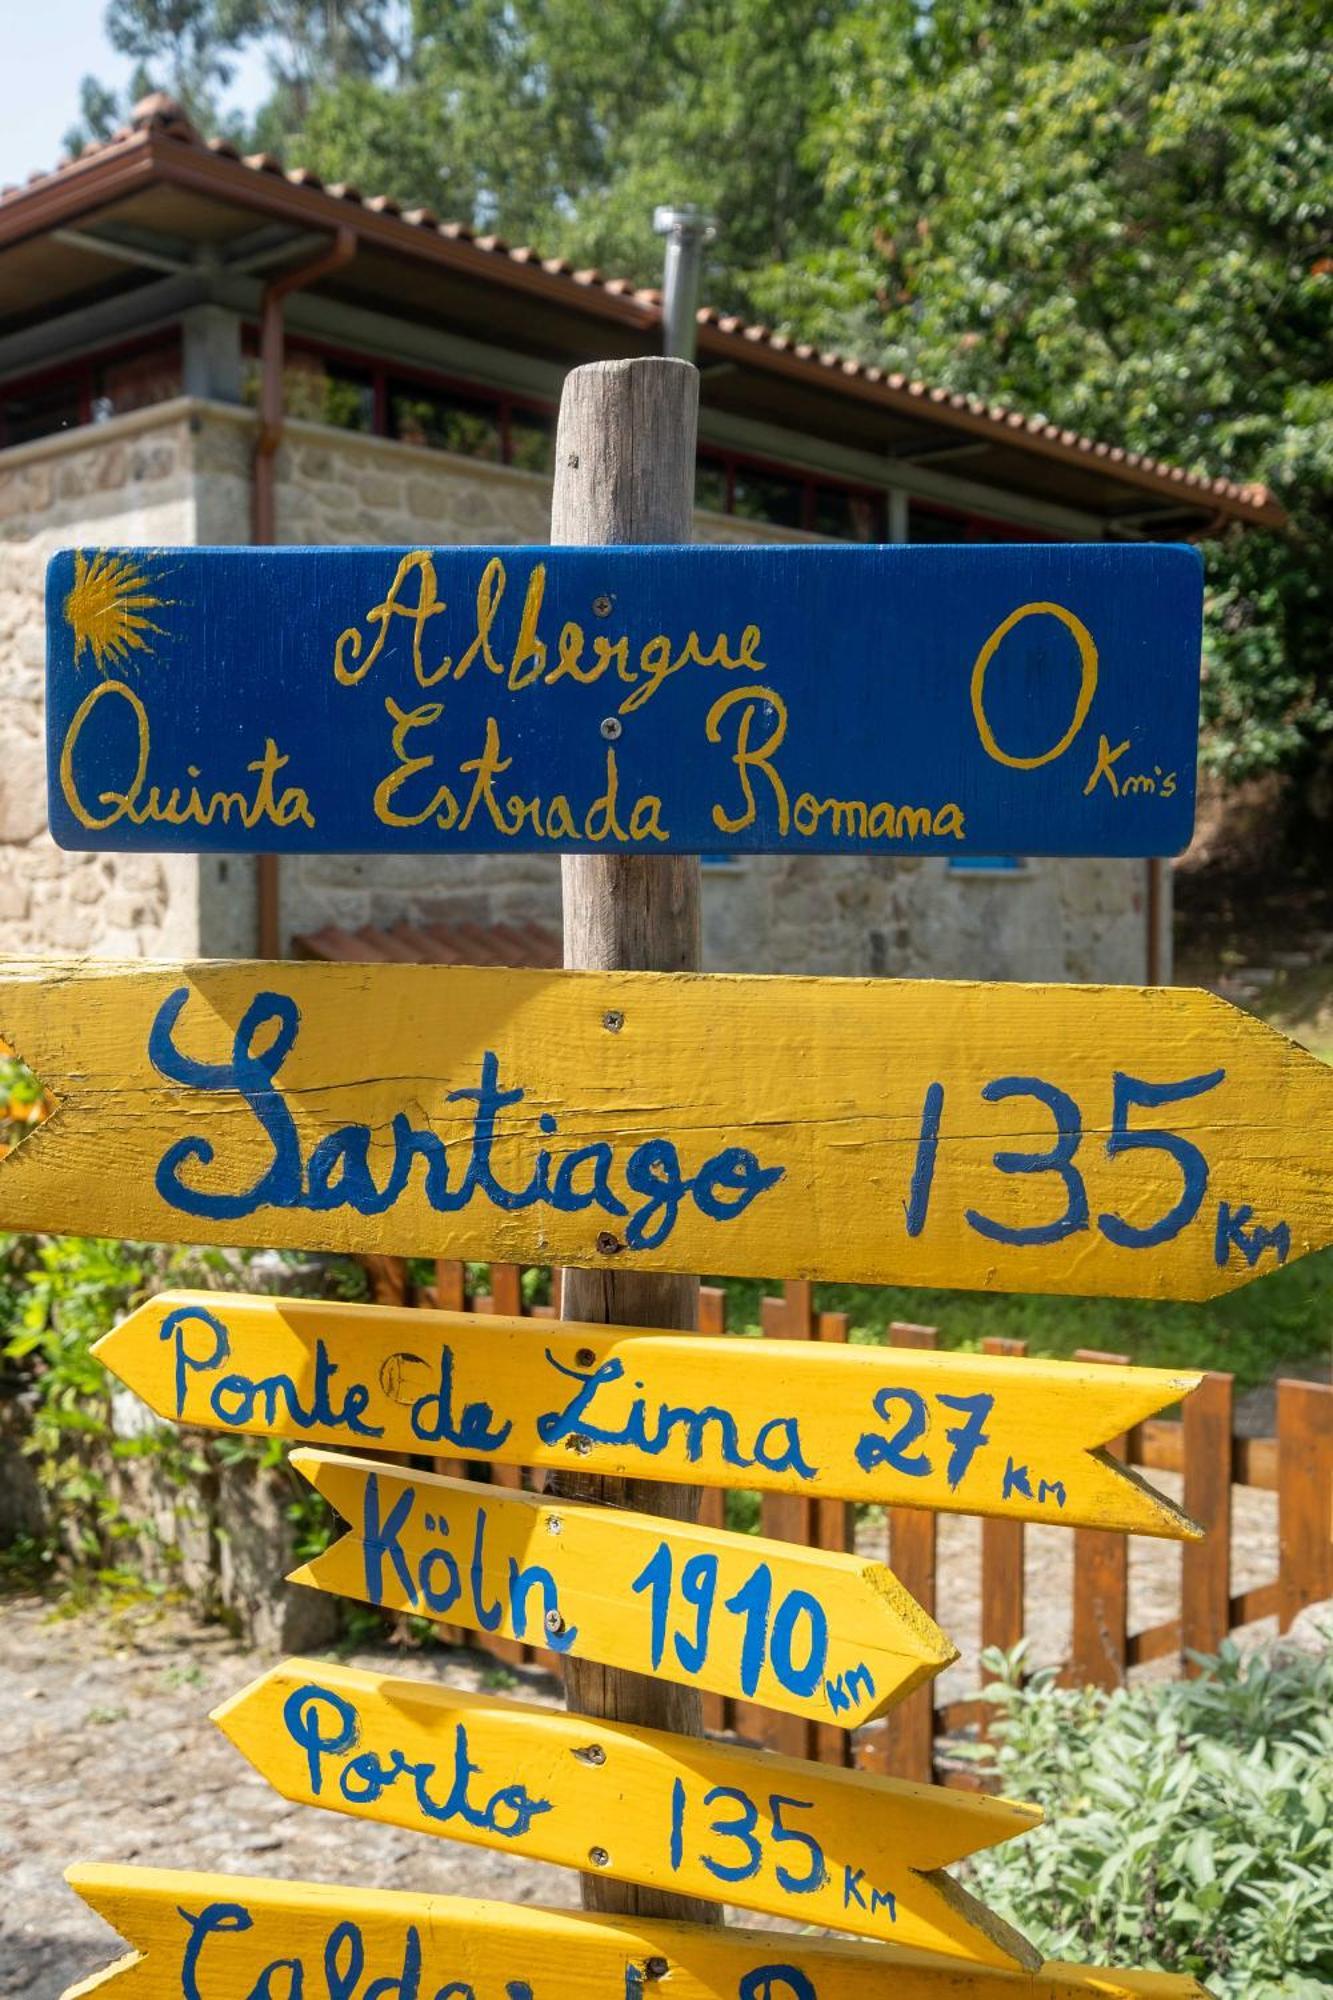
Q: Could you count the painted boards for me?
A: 6